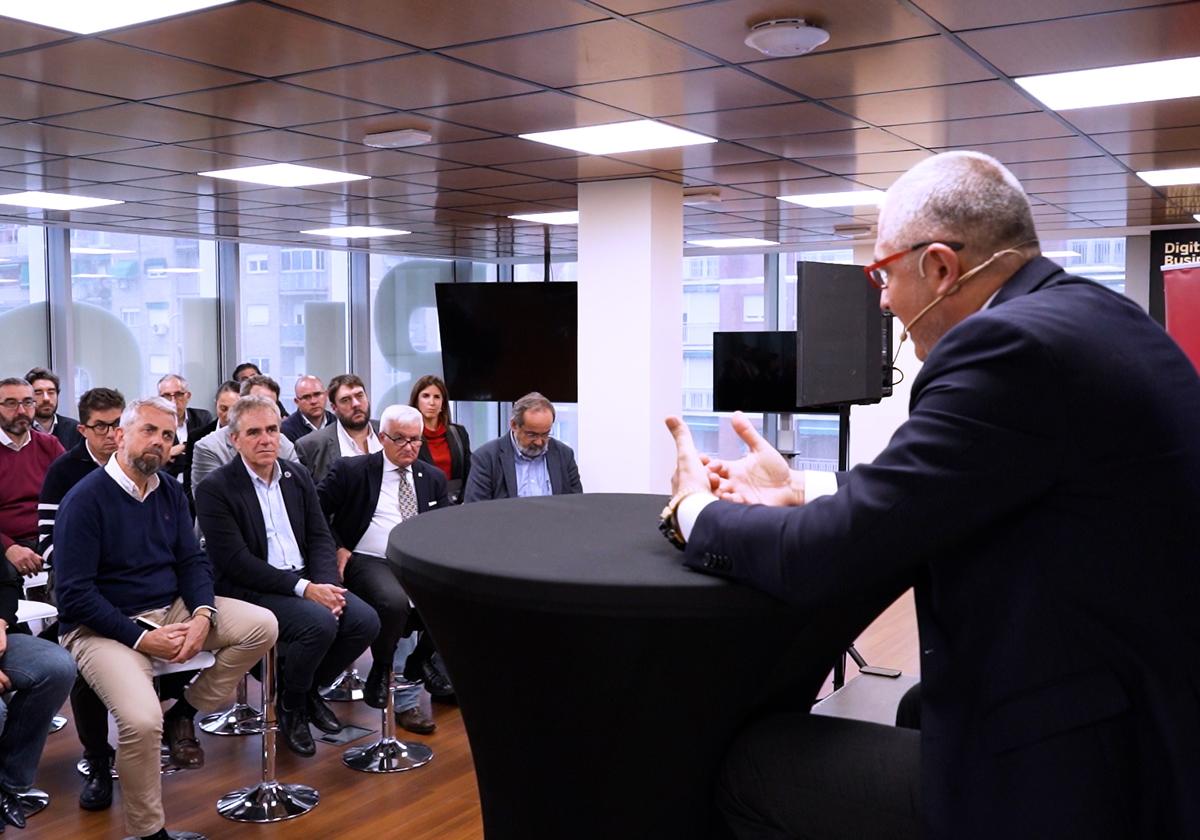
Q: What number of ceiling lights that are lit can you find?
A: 10